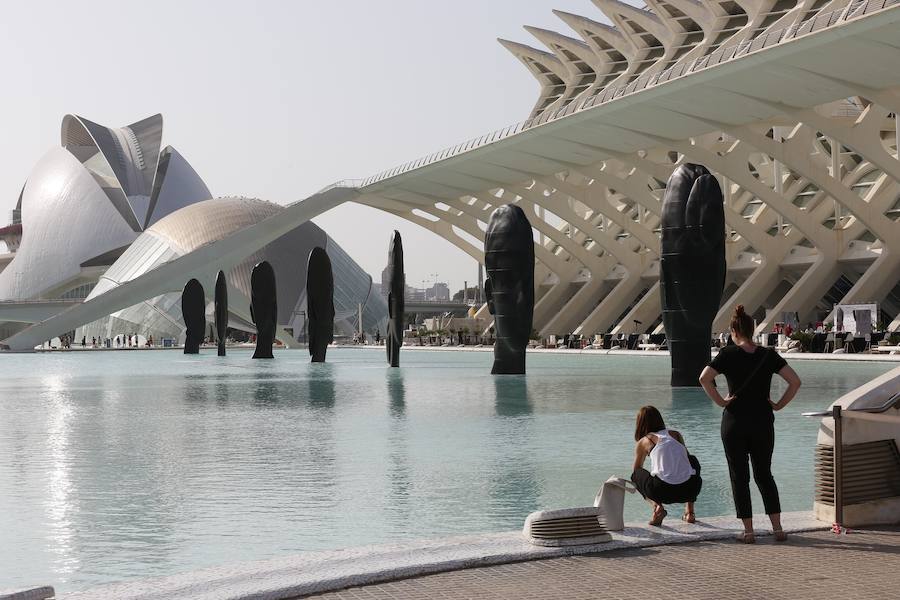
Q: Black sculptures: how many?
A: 7